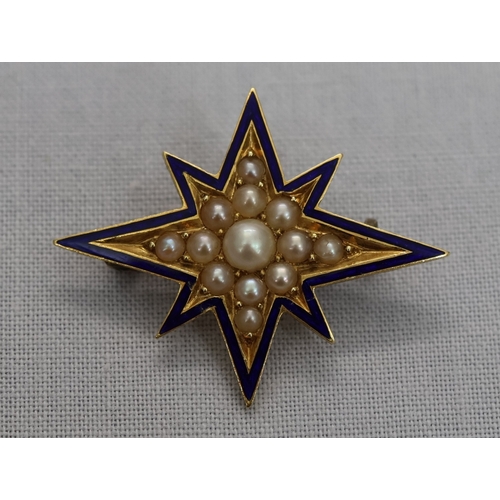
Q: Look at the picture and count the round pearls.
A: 13